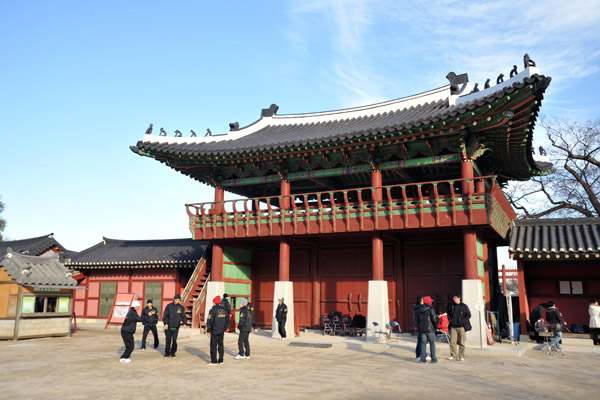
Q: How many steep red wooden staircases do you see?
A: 1